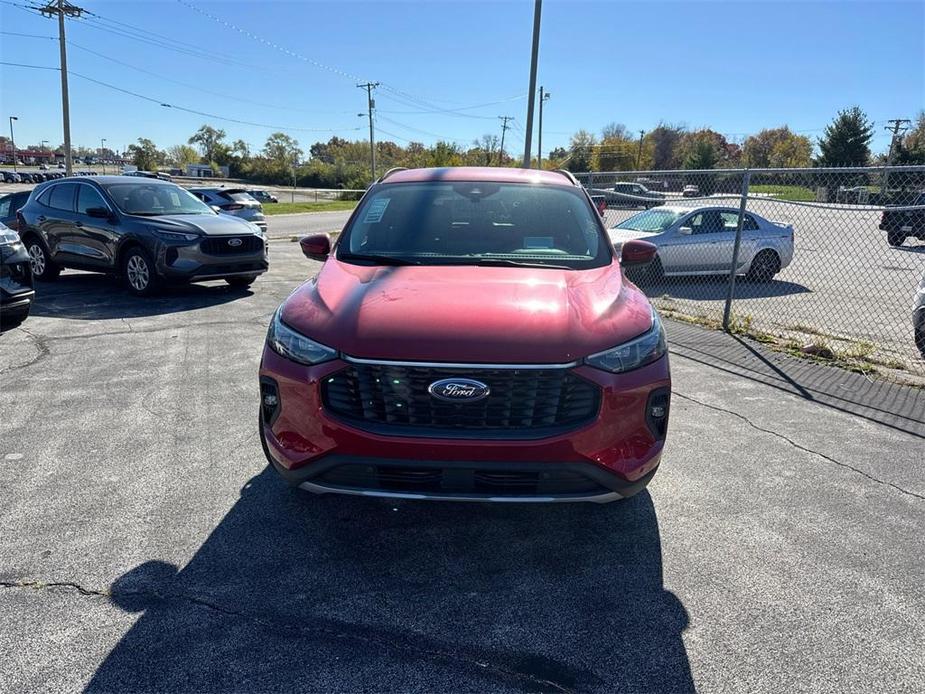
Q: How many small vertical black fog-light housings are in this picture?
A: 2